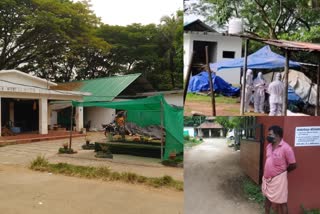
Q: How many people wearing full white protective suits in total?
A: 3